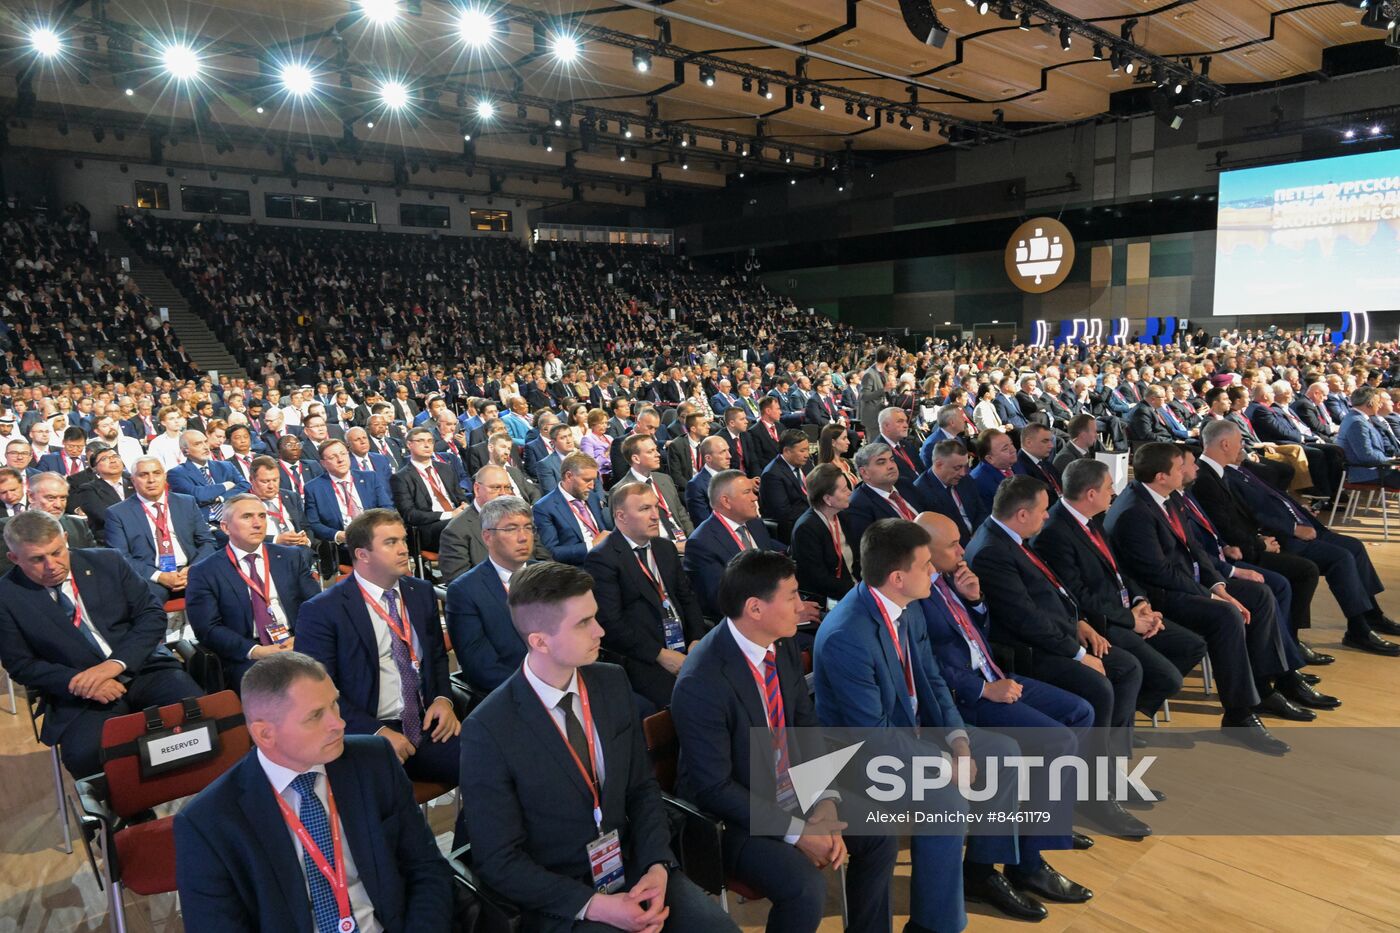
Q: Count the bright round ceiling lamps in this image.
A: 8